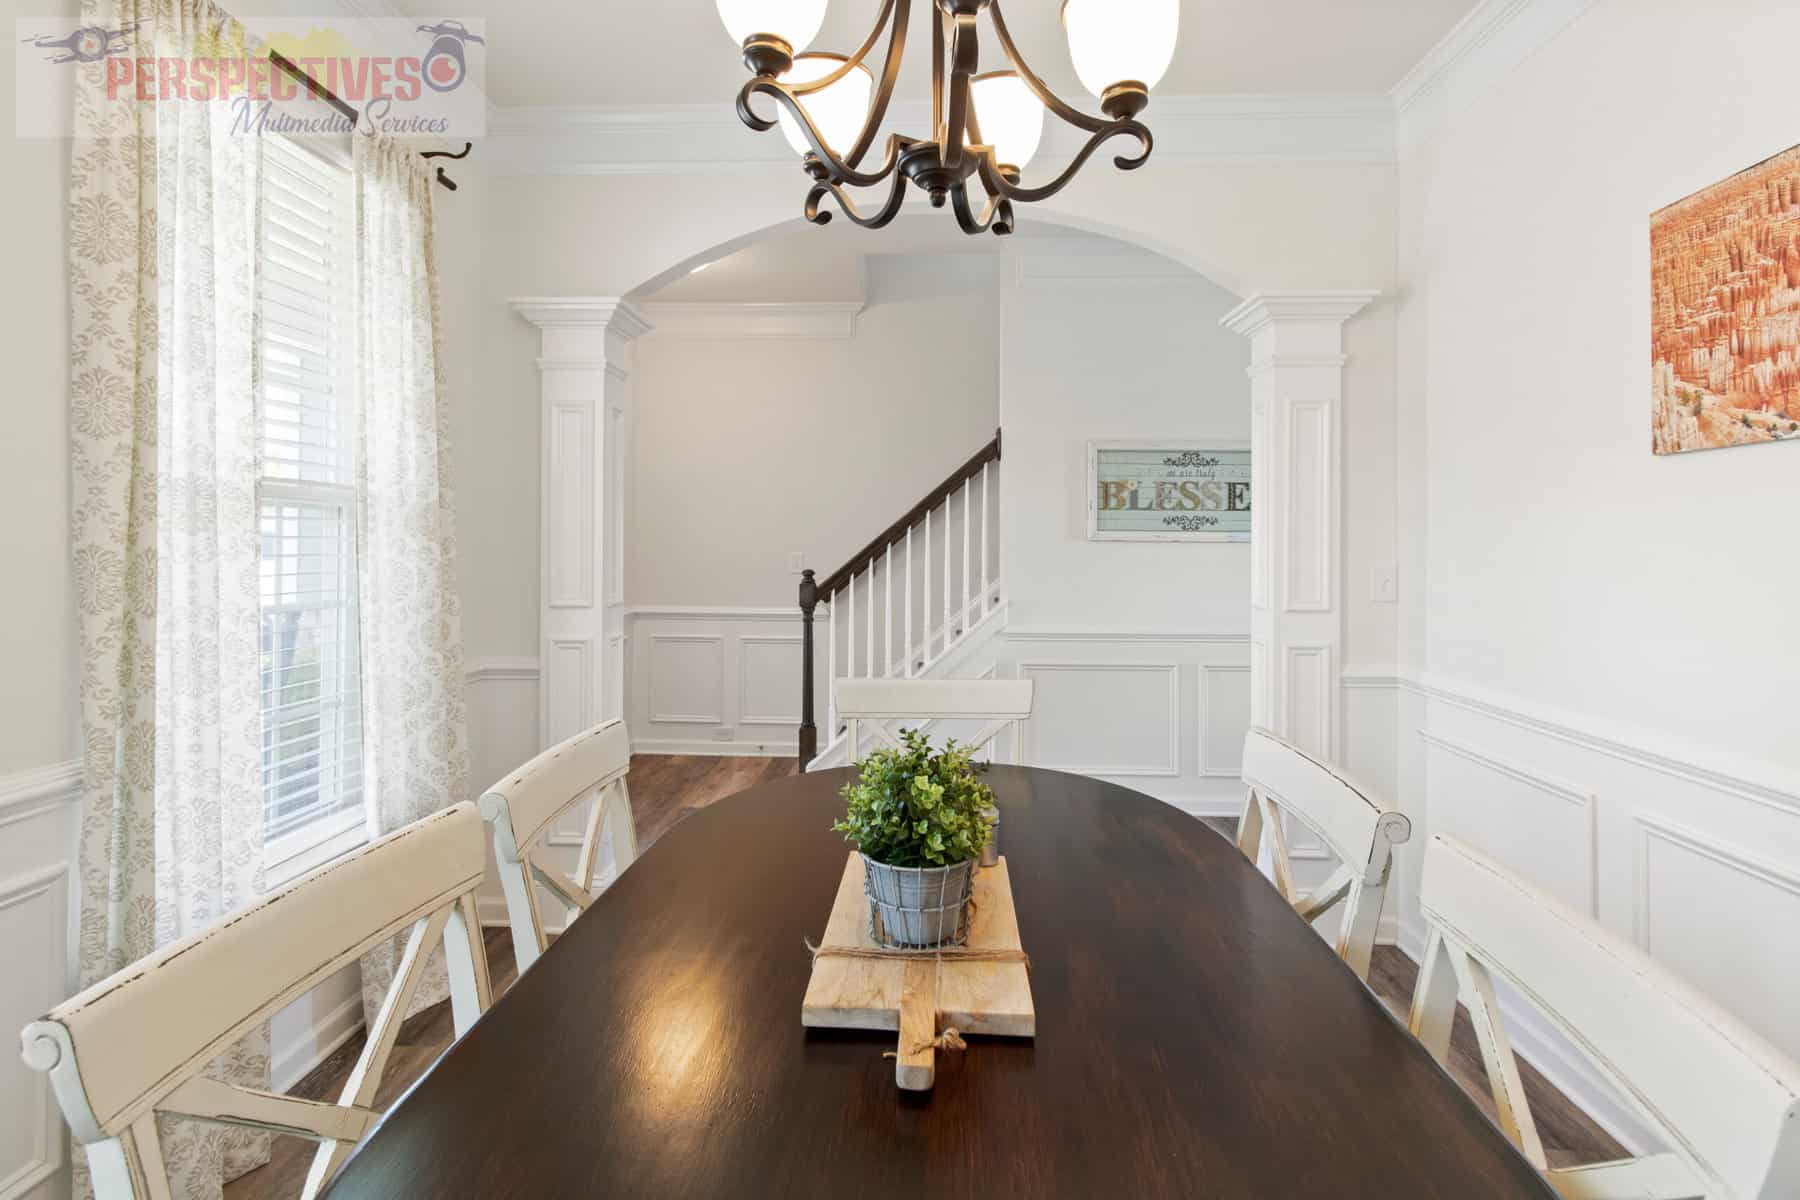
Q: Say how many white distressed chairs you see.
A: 5